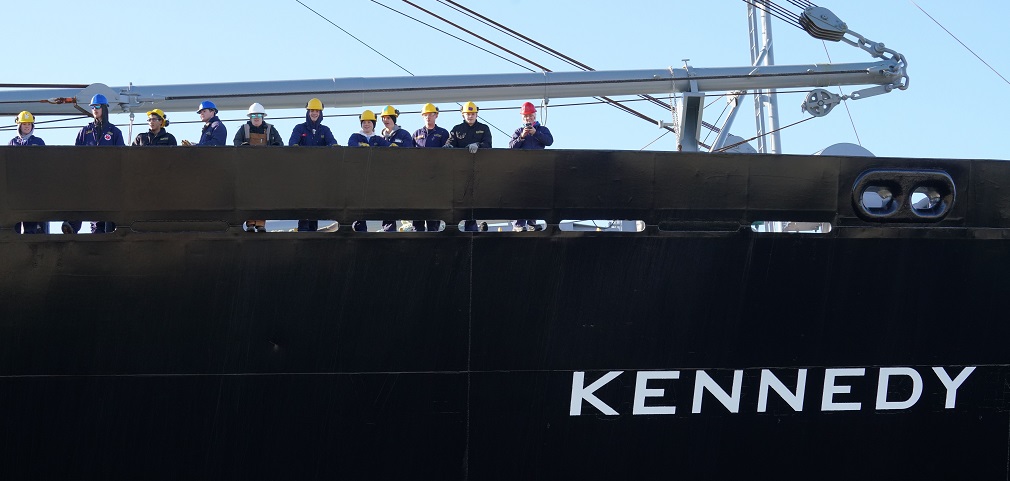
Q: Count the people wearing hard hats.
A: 11